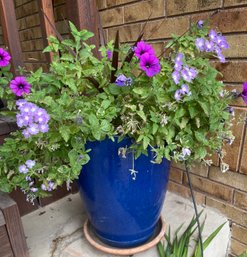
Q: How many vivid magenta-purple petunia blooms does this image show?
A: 5